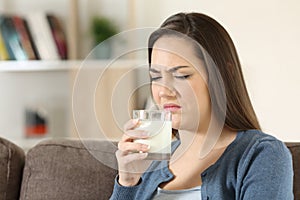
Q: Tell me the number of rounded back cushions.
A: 2